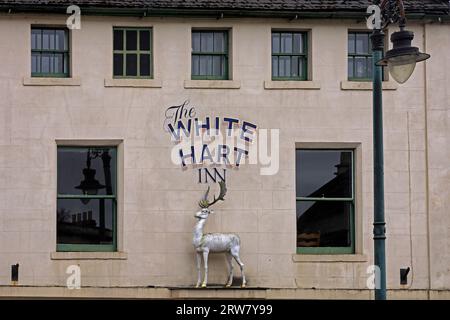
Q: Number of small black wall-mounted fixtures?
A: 2